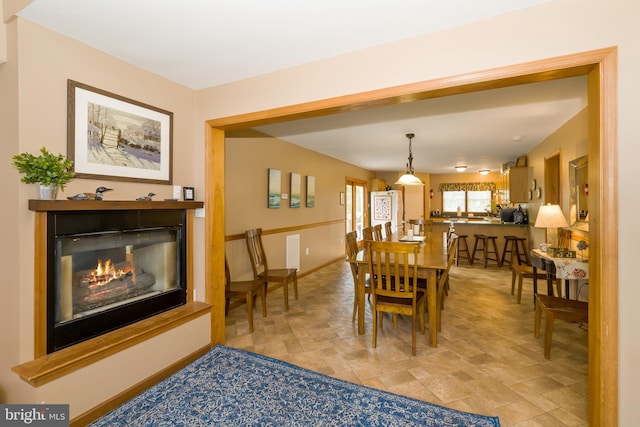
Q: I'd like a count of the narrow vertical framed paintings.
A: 3